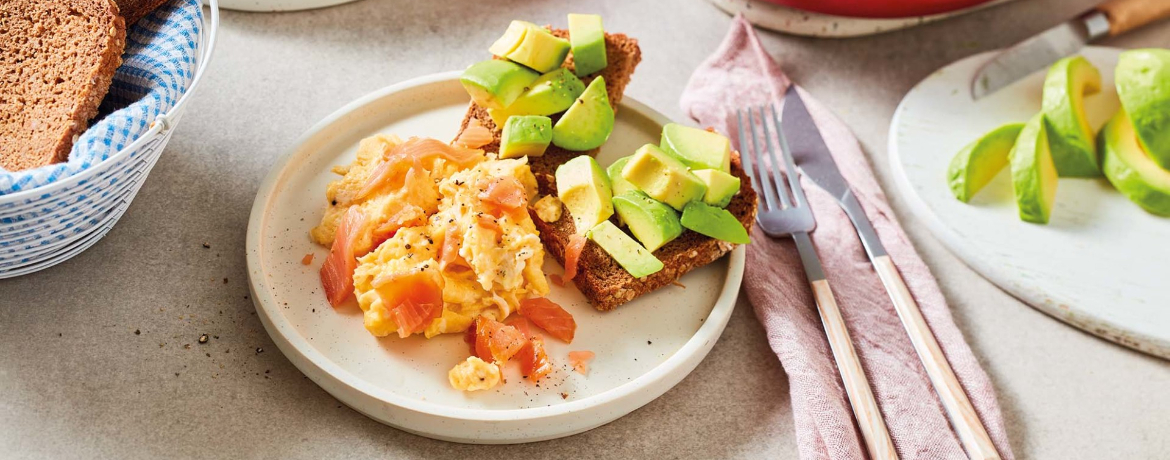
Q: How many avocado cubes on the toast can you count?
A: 14